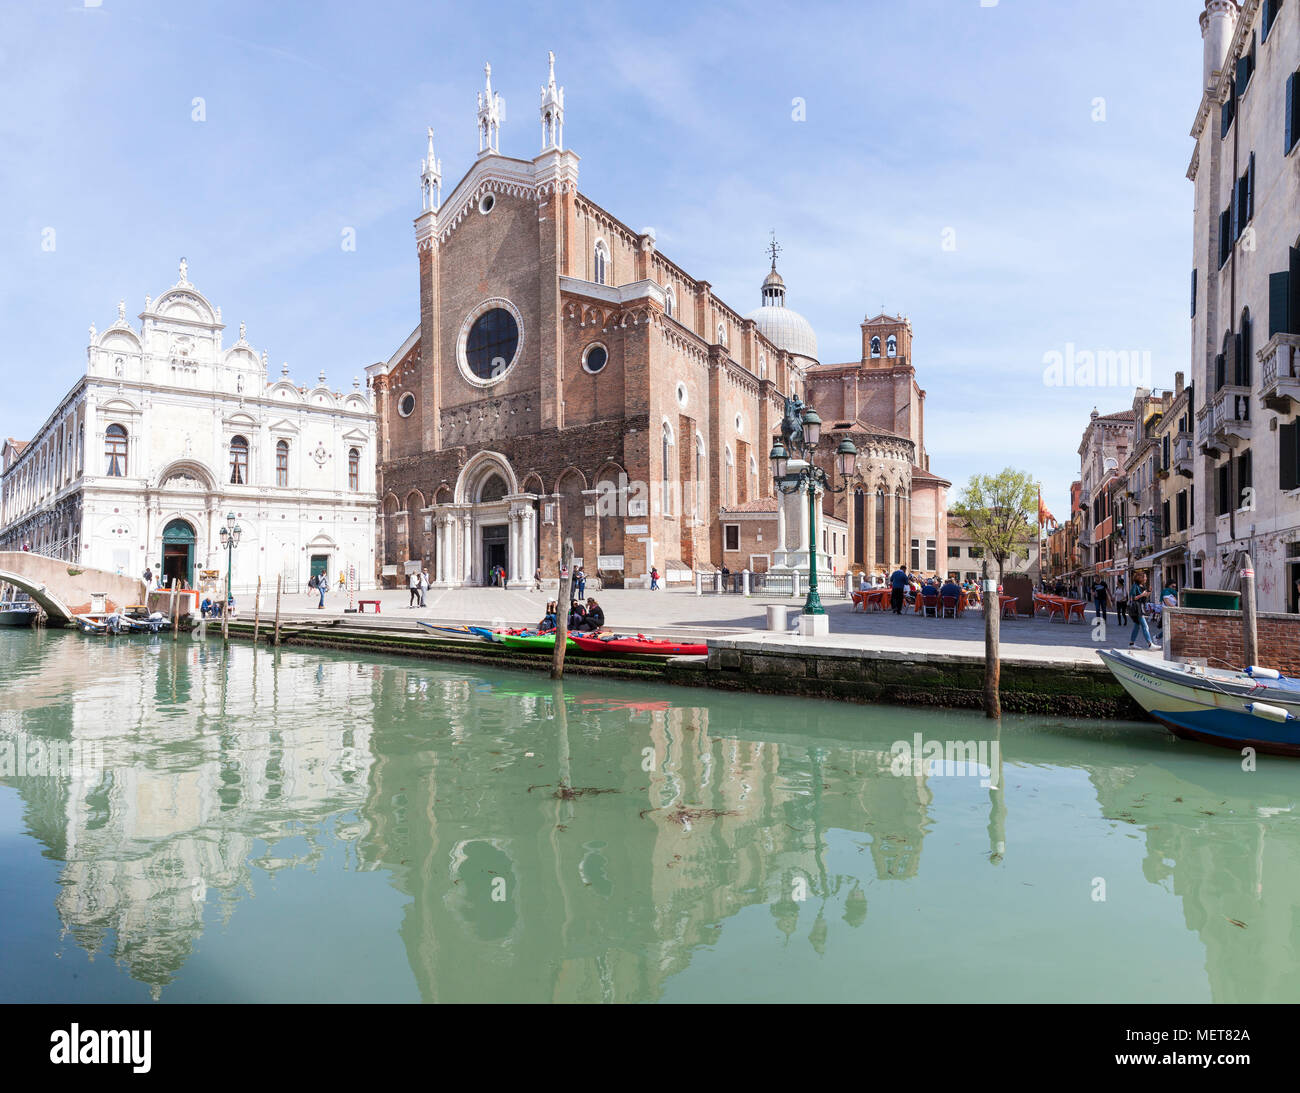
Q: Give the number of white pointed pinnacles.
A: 3